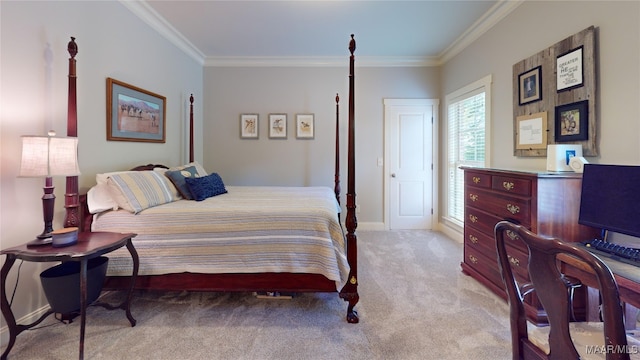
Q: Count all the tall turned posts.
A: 4